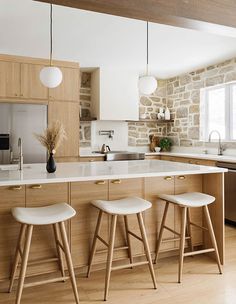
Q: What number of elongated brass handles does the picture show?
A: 6